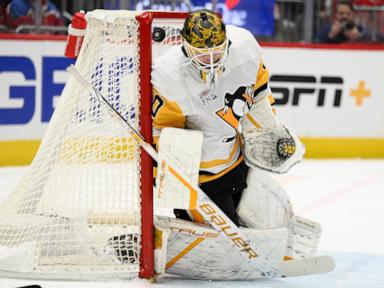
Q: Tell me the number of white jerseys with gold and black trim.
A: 1